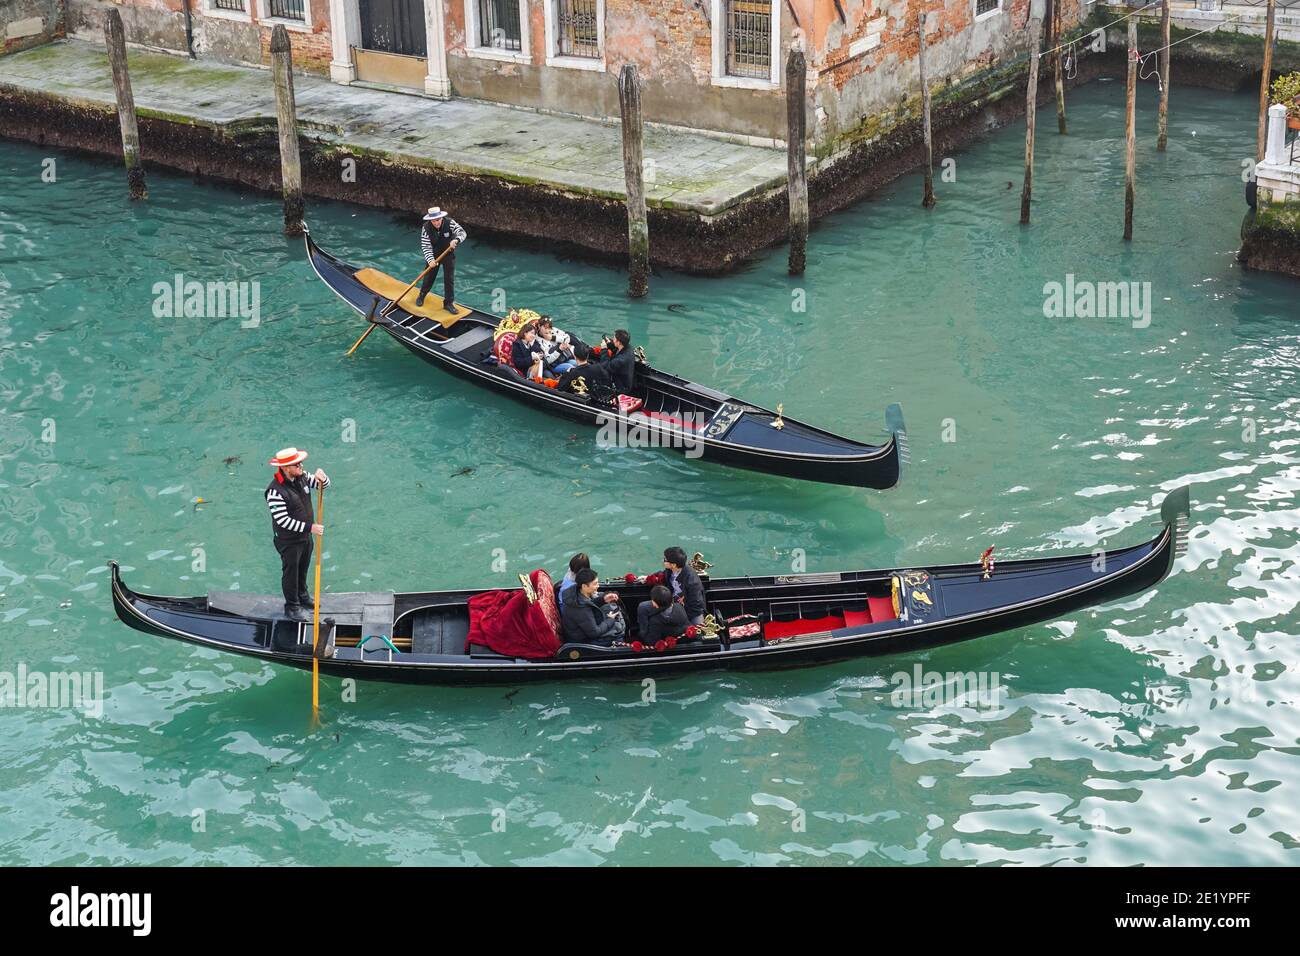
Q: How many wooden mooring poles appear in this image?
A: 10